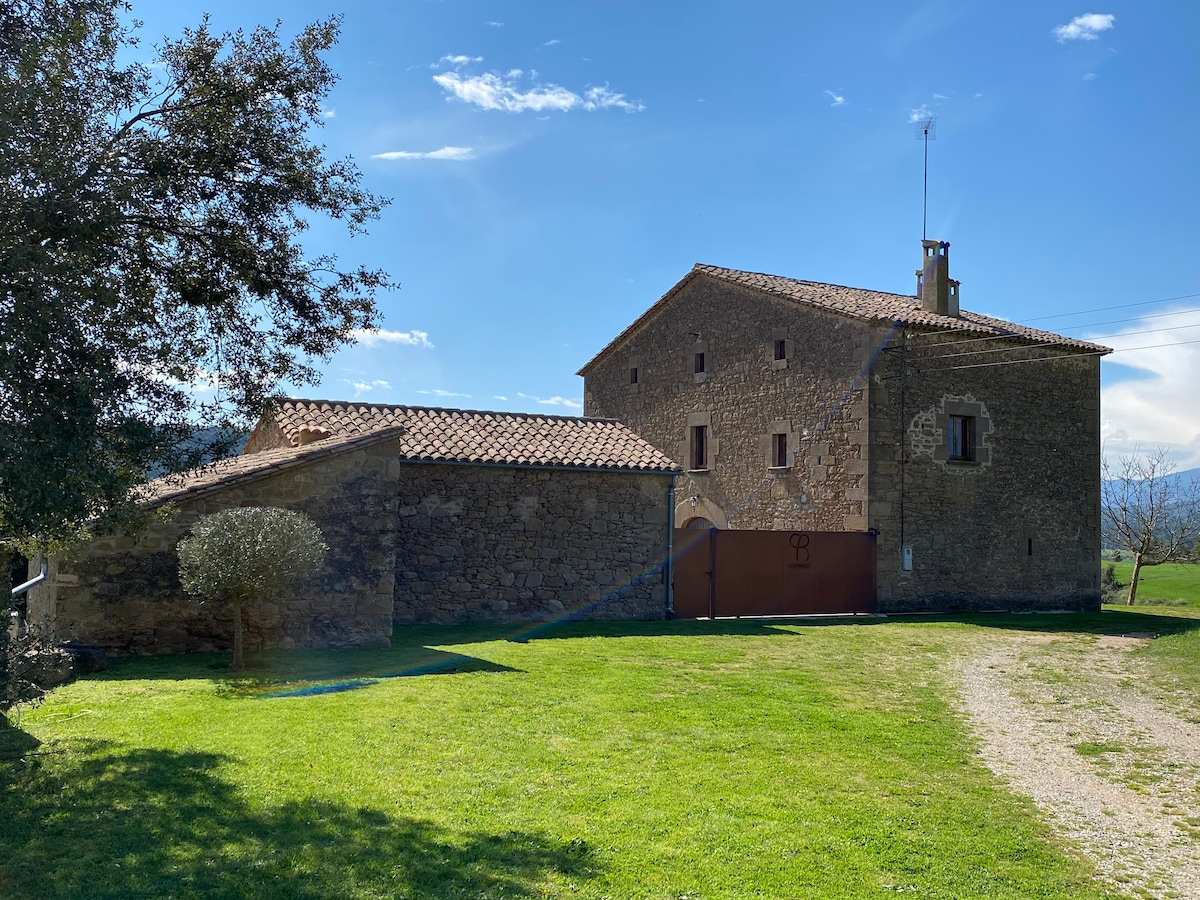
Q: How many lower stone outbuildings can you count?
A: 2